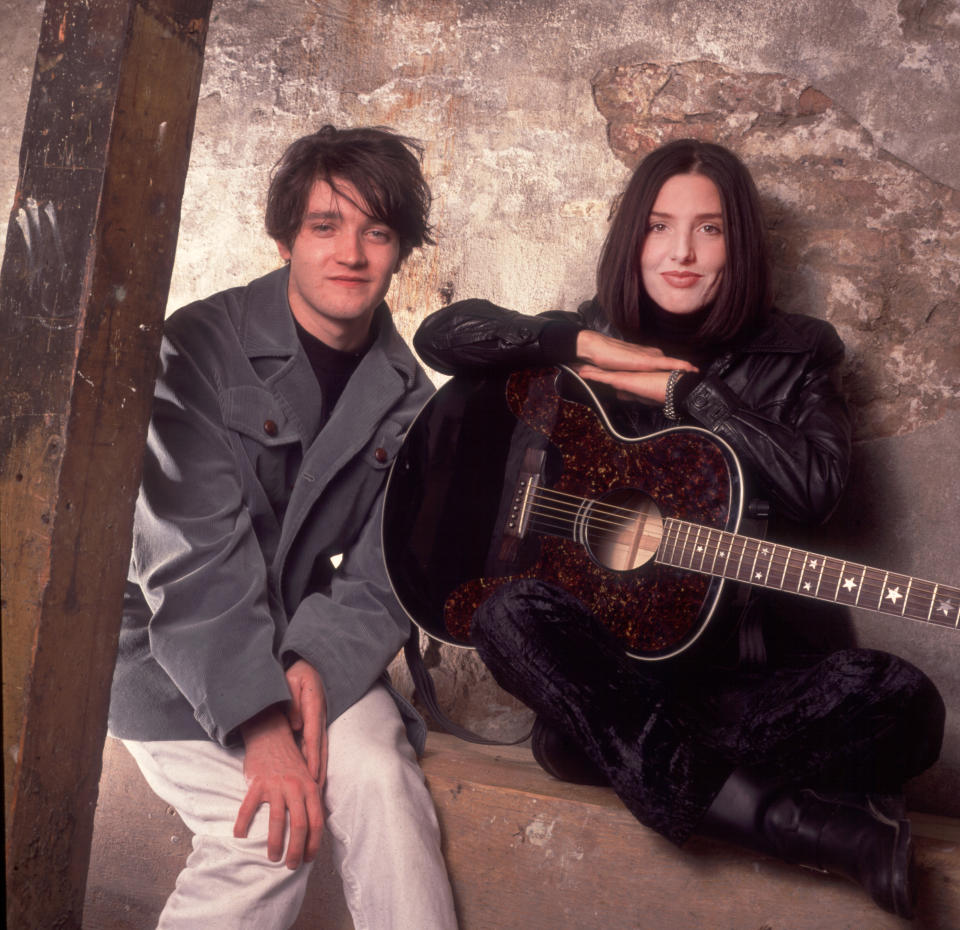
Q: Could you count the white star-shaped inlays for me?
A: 9